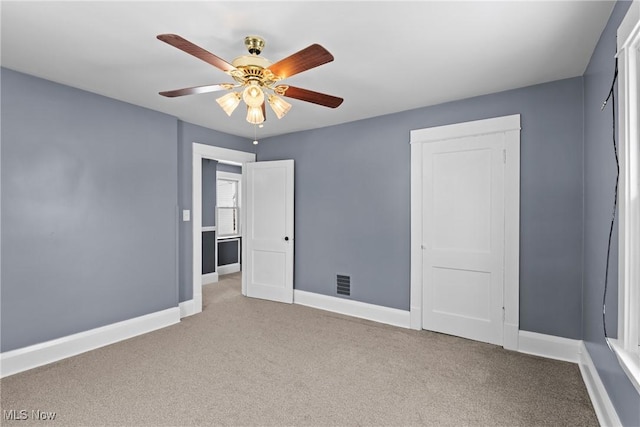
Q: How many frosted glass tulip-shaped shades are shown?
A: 4